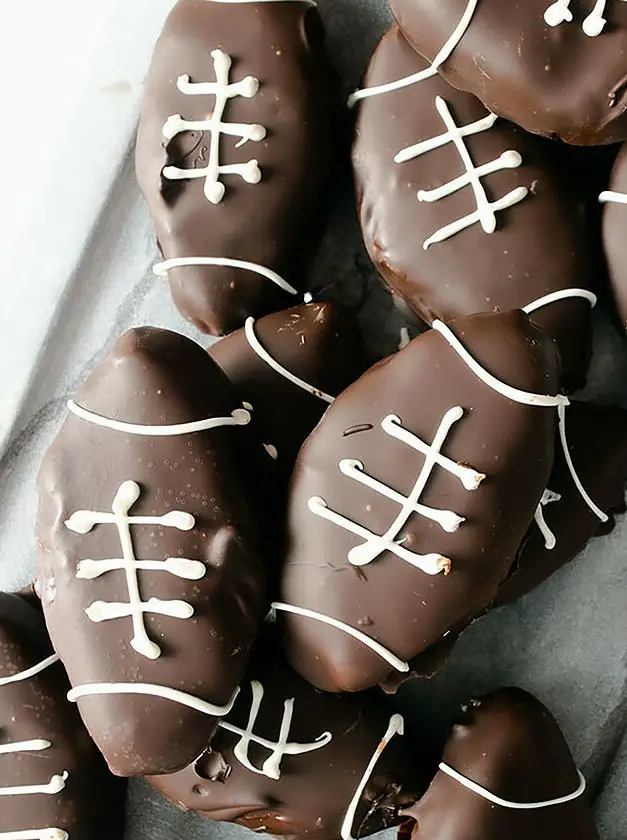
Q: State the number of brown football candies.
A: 11